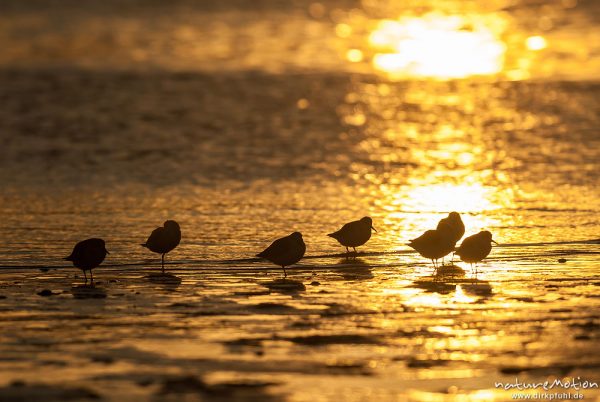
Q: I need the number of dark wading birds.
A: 7